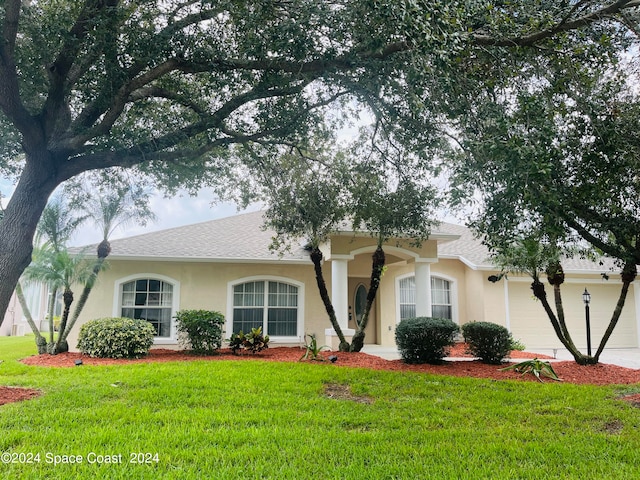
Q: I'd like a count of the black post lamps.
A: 1